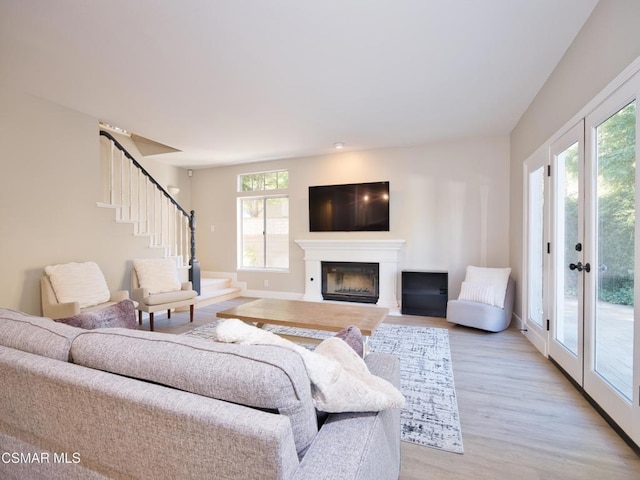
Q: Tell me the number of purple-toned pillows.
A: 2